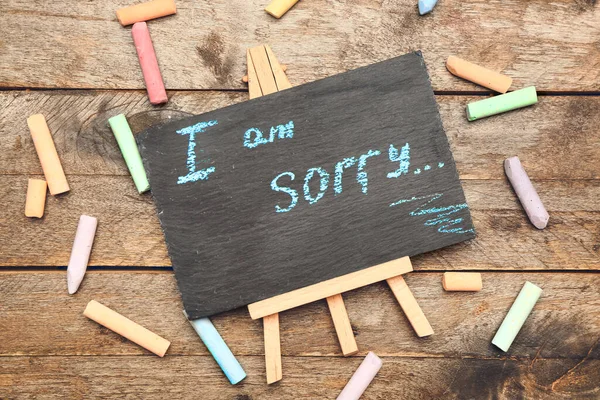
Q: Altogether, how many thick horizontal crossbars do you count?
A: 1